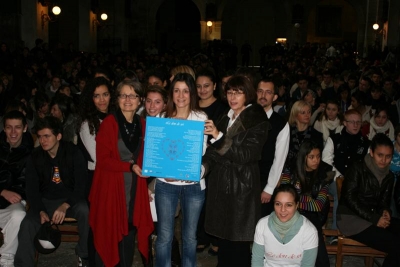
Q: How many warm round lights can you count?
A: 4